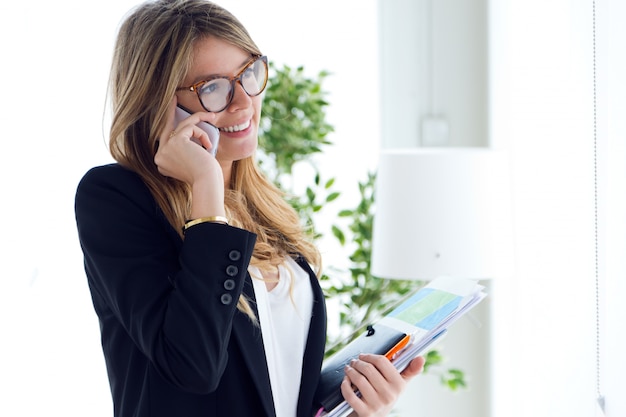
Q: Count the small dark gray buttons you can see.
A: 4